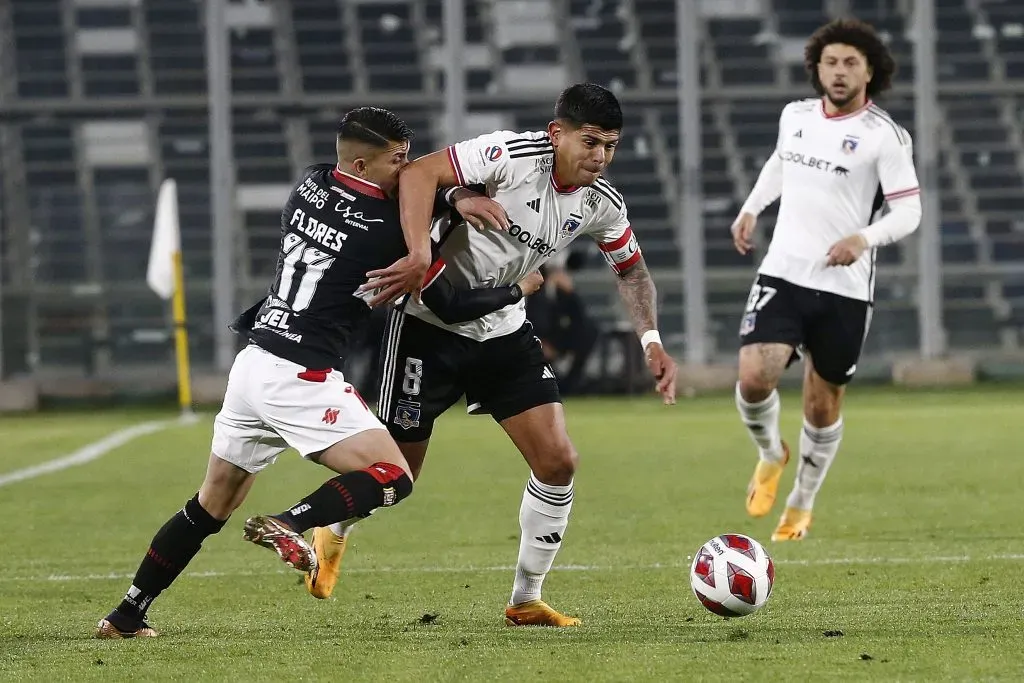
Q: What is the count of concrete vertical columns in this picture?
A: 4